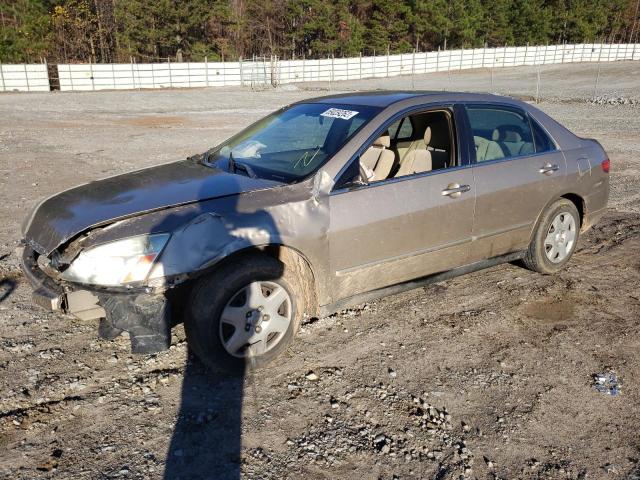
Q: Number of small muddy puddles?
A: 1